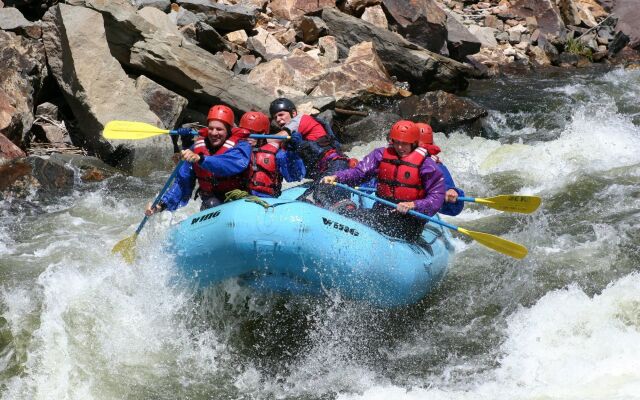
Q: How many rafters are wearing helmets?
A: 5